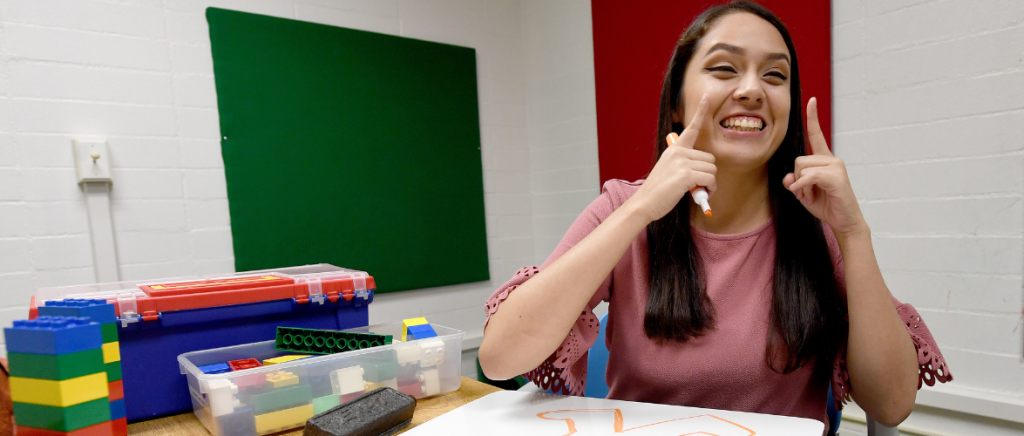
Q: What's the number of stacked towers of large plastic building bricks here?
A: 2